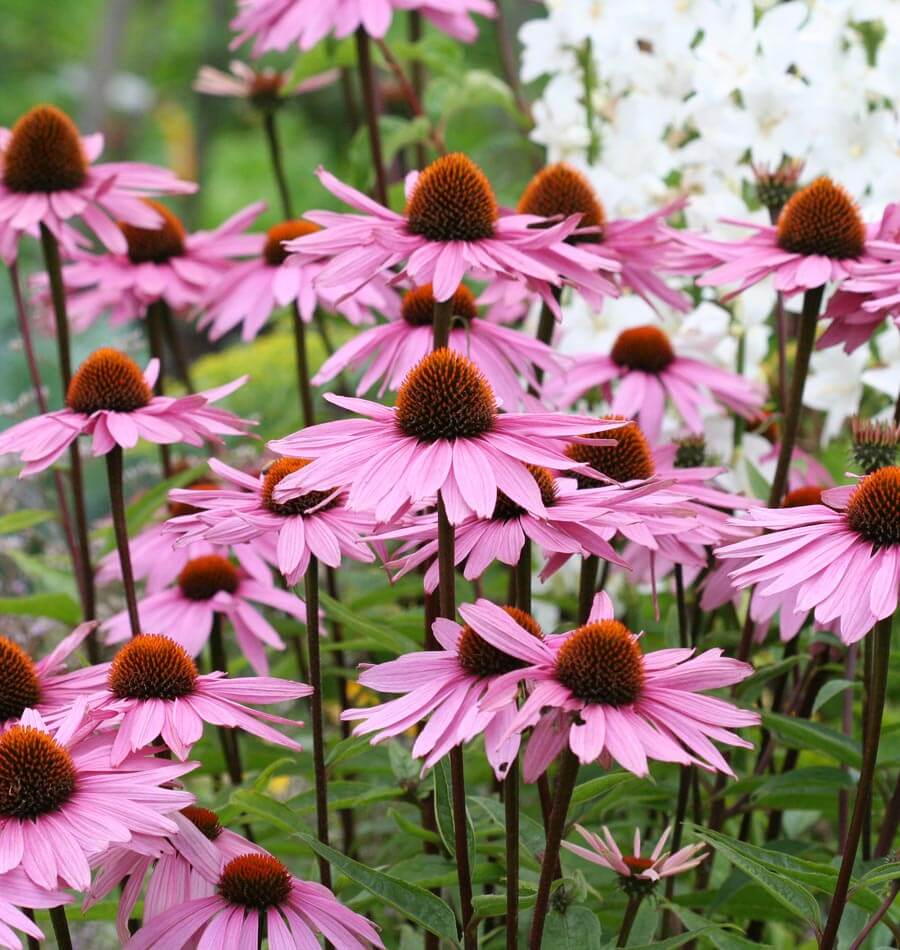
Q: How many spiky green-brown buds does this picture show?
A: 3